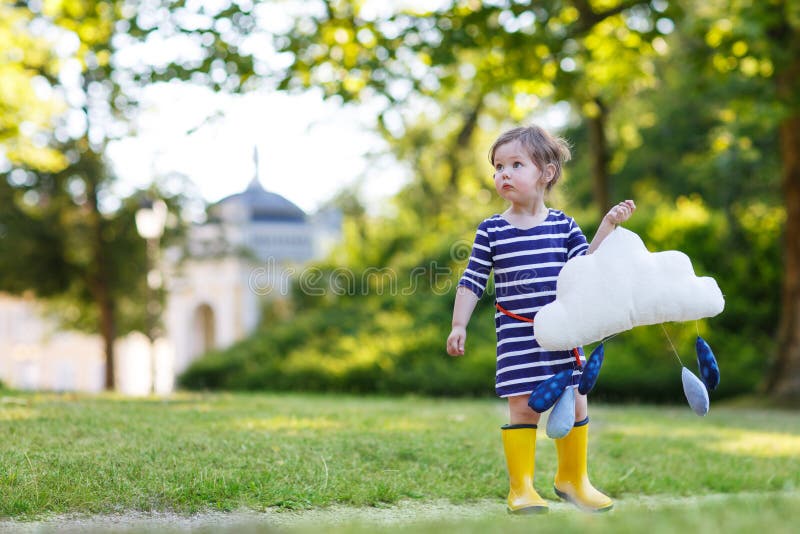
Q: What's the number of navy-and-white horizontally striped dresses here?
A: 1